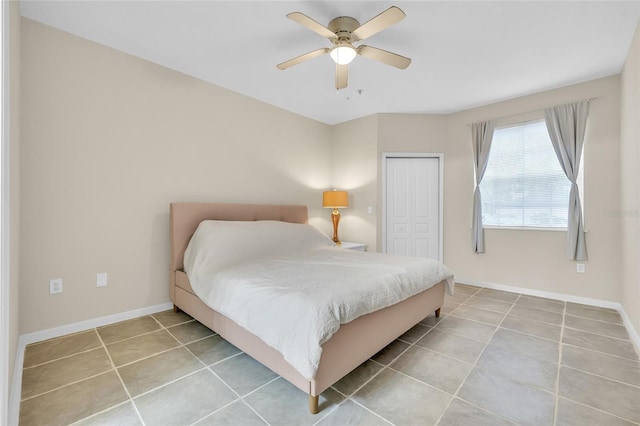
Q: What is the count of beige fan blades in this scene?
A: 5